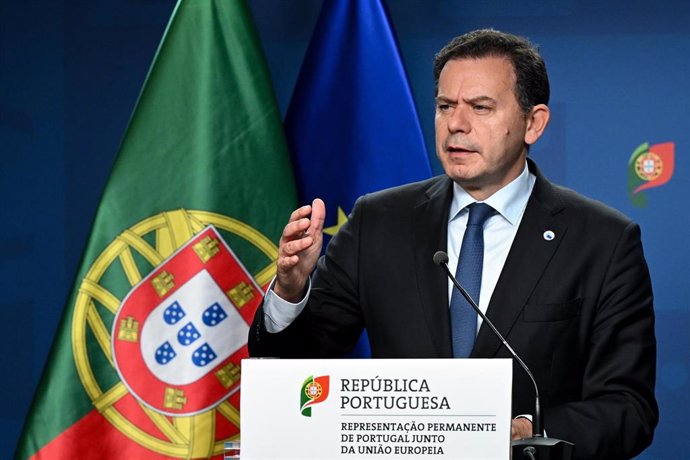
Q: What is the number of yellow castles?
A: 6